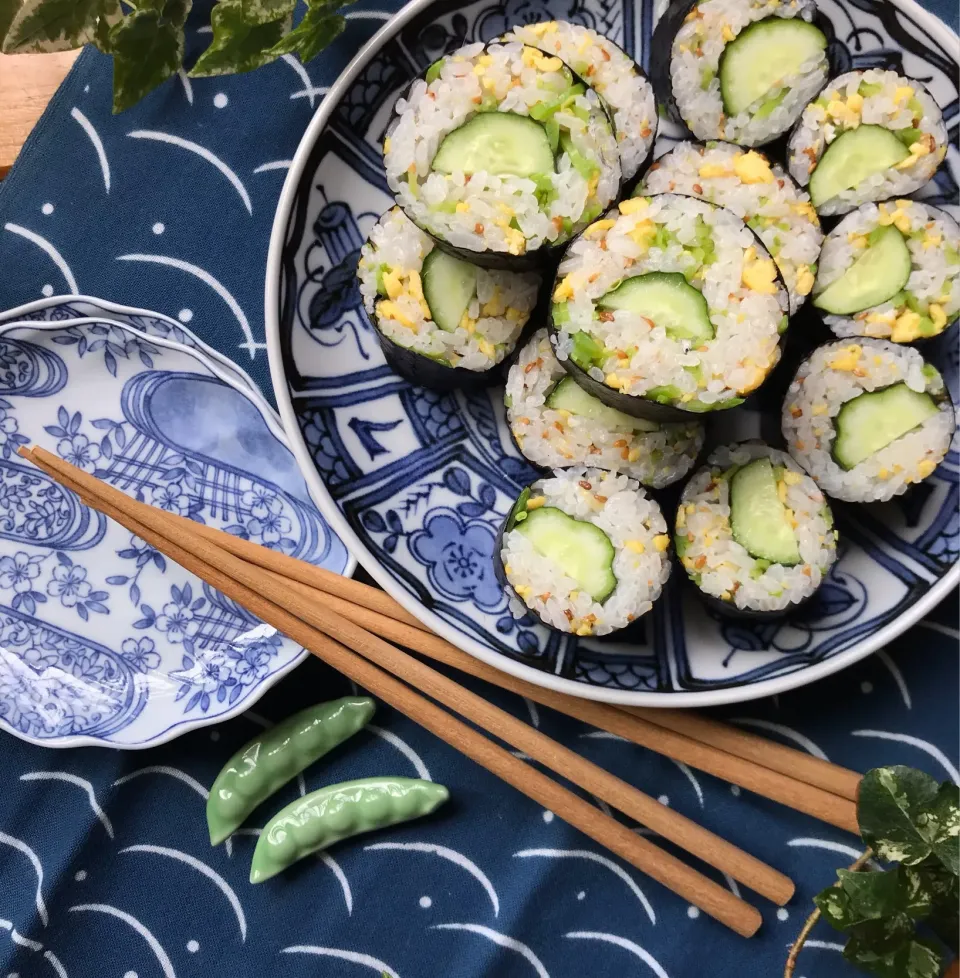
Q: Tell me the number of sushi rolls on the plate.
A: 12